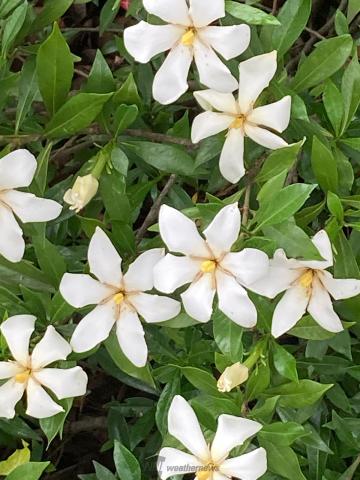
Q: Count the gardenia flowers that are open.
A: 8